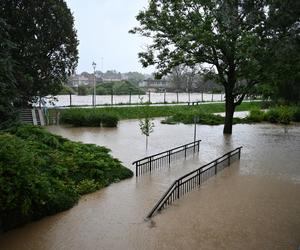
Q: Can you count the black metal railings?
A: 2